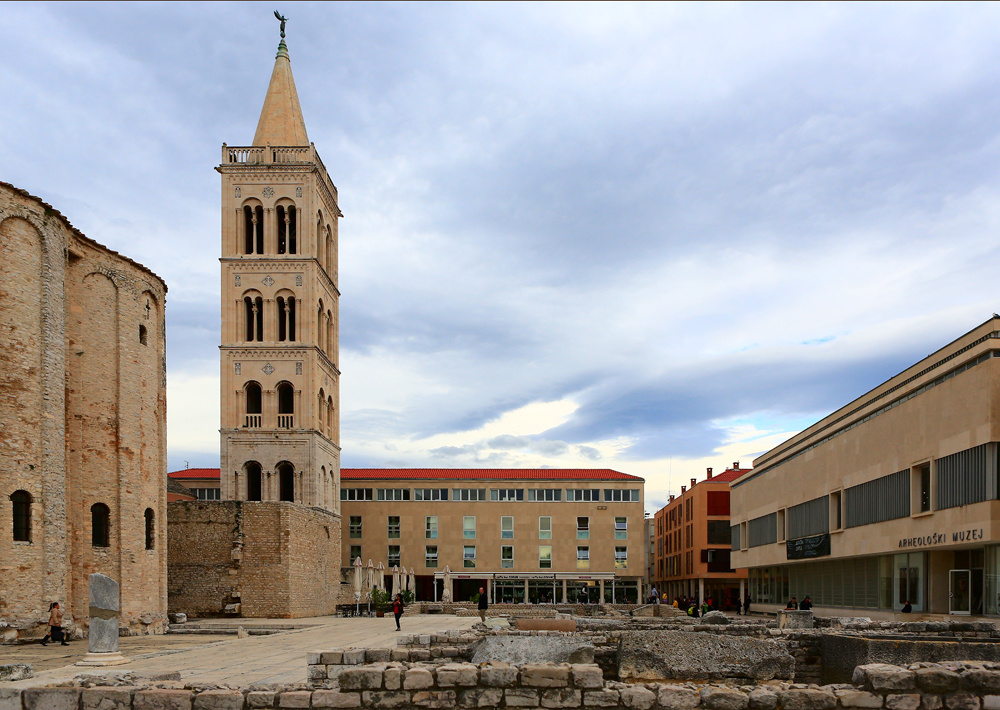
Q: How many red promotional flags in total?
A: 0